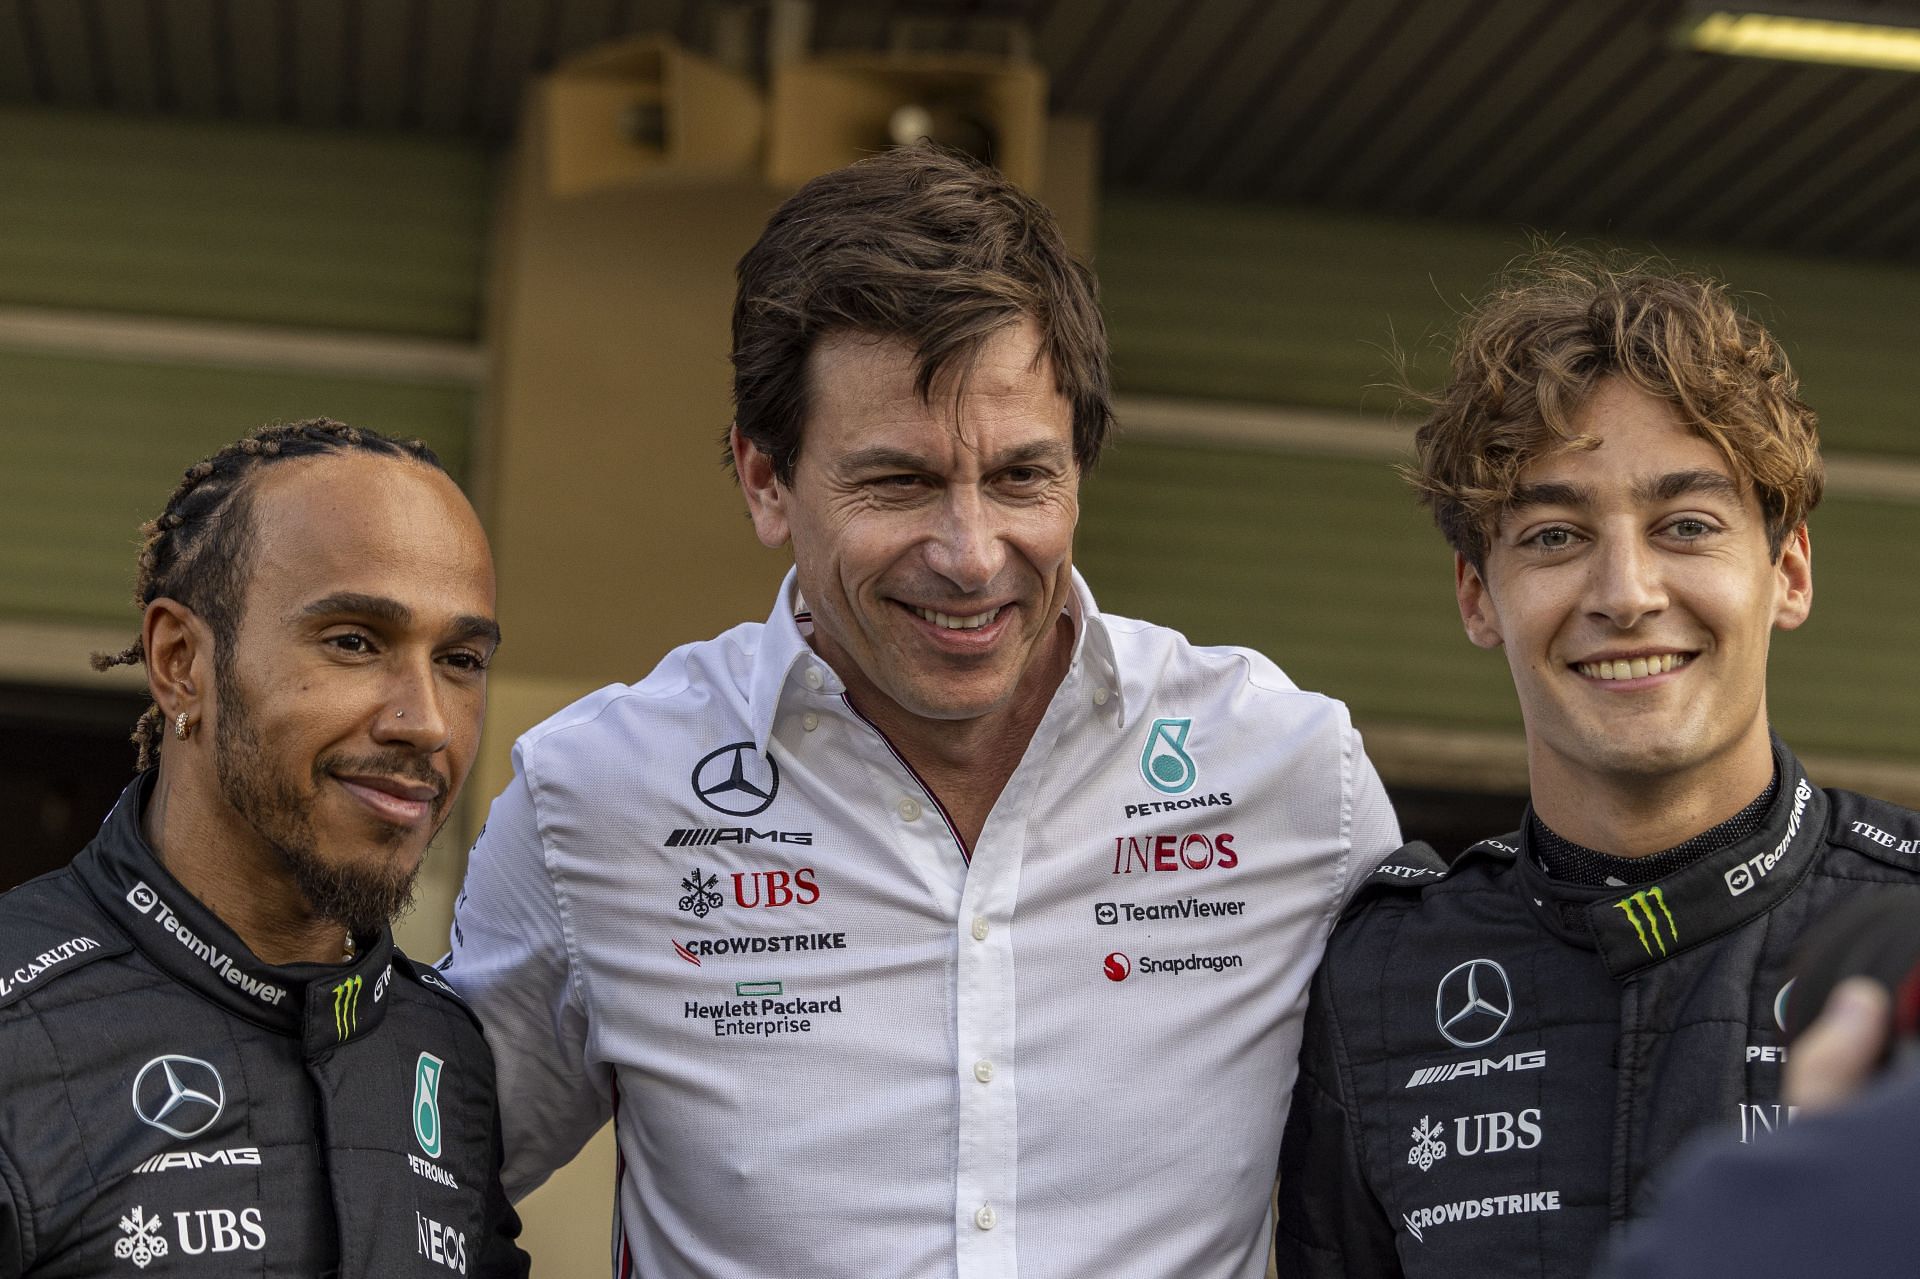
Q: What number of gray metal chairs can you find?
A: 0